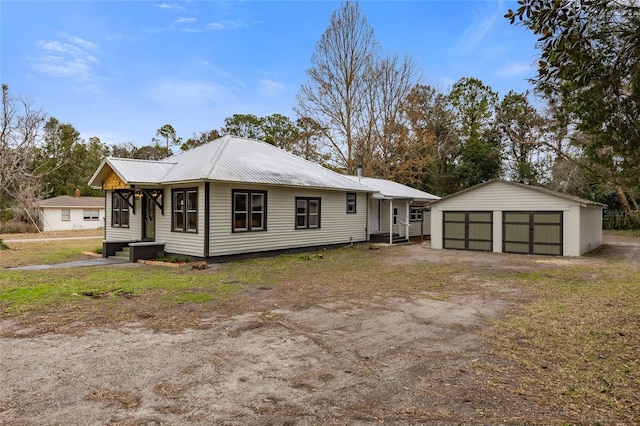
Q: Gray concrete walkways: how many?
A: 1